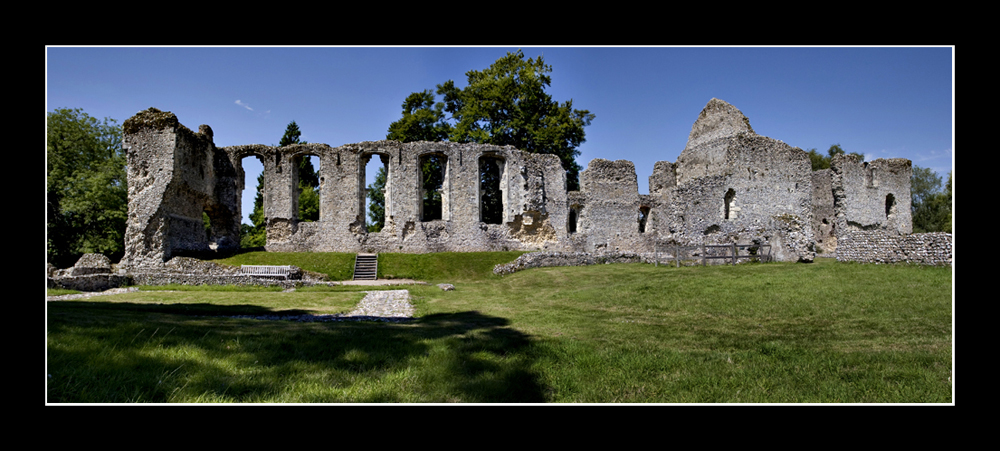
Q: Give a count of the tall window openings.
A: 5